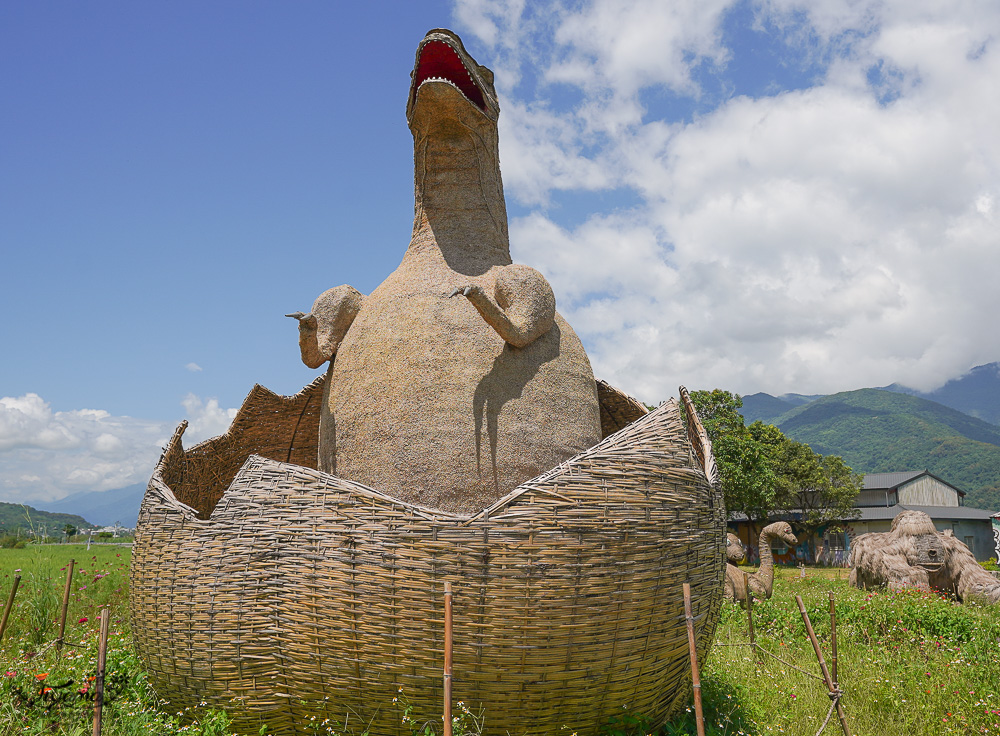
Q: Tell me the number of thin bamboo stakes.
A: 8